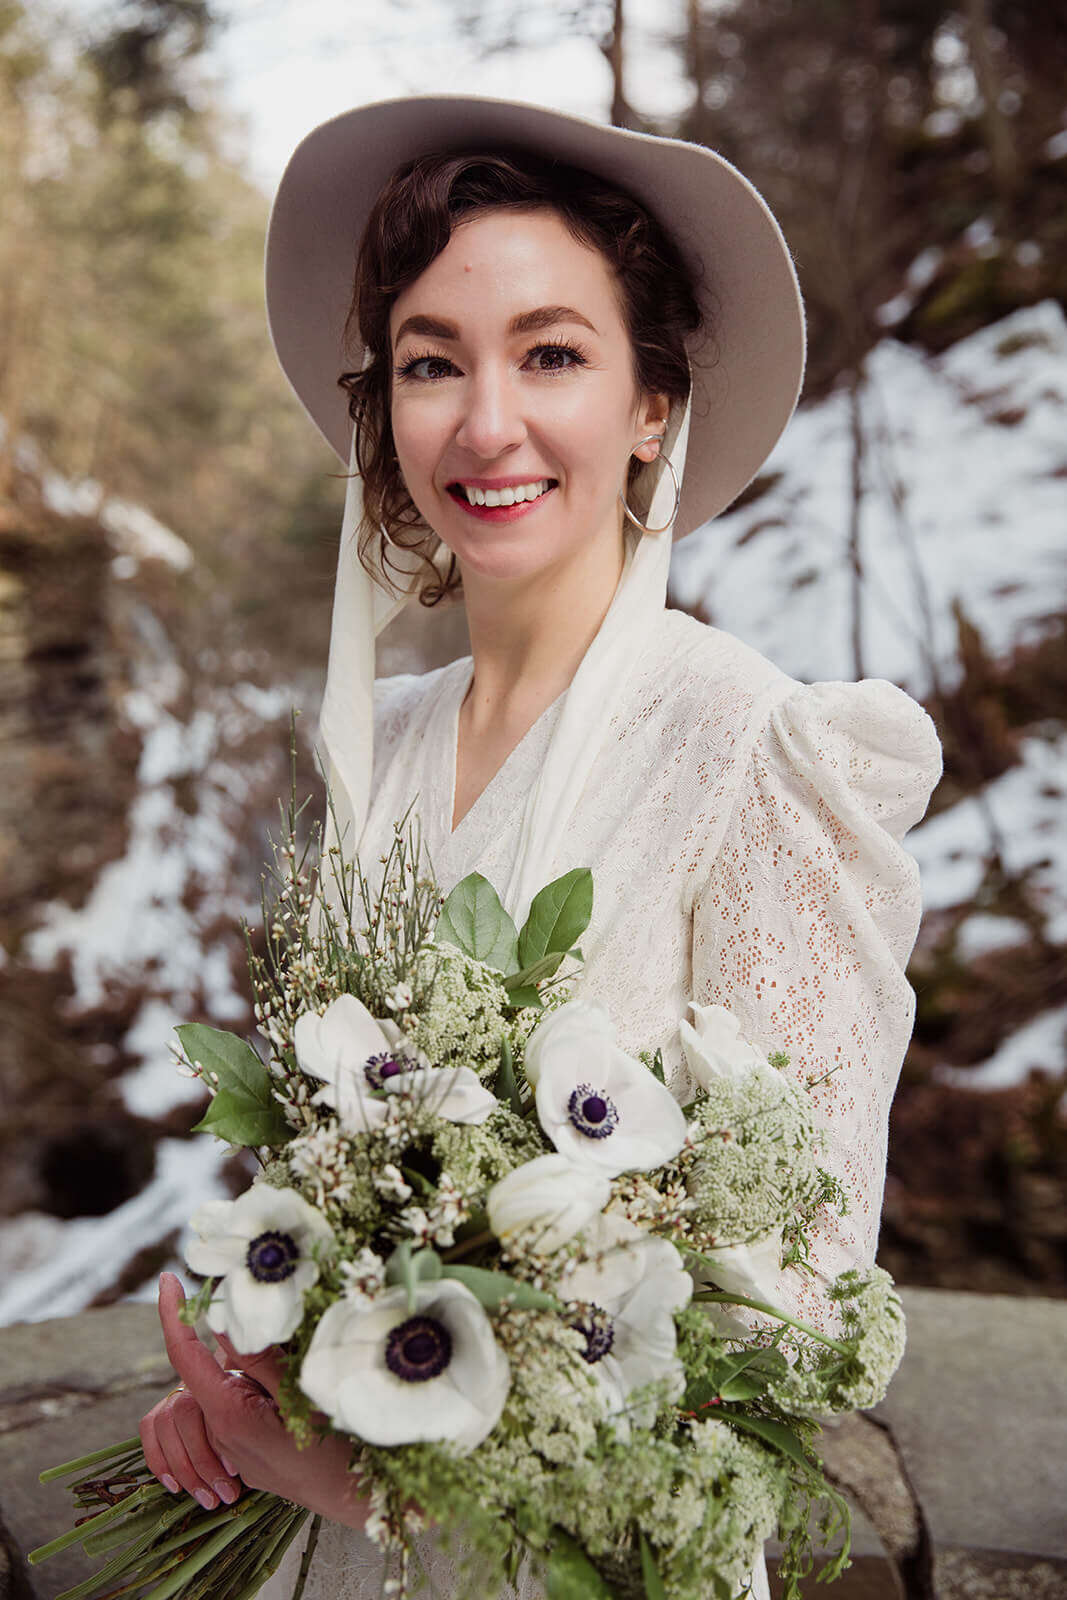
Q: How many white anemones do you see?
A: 5